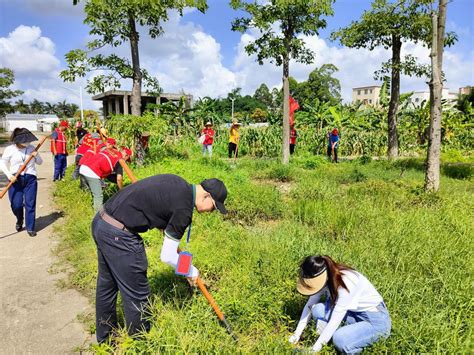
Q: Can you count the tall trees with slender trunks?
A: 4